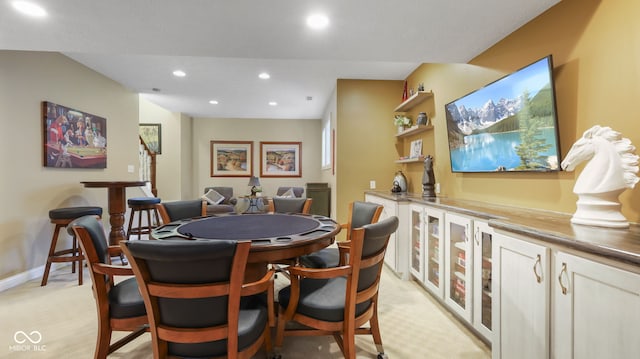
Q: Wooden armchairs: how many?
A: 6